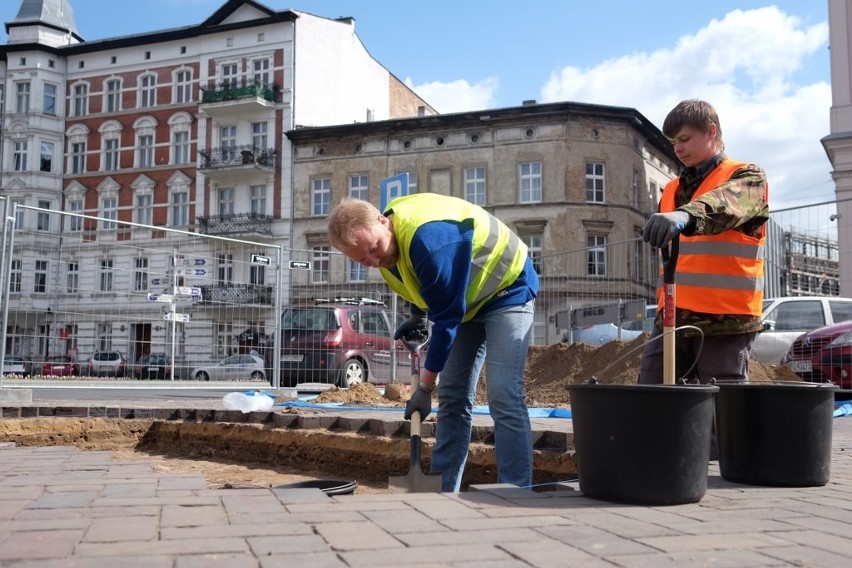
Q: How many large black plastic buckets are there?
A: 2